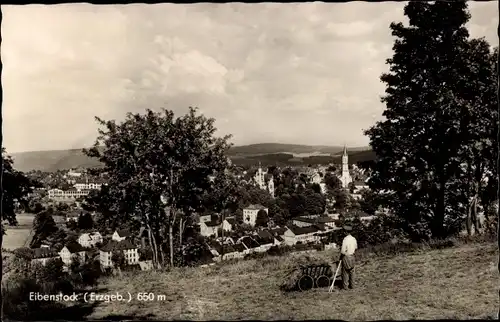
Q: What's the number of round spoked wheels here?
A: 2